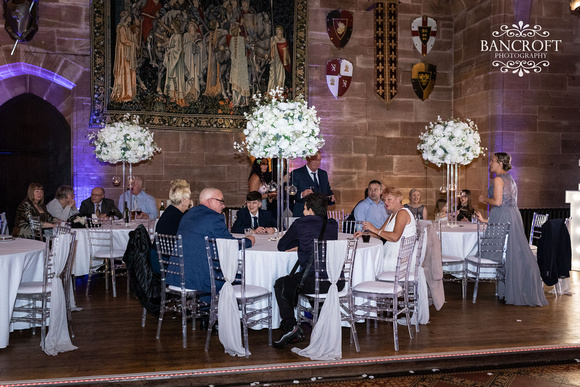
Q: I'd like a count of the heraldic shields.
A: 4